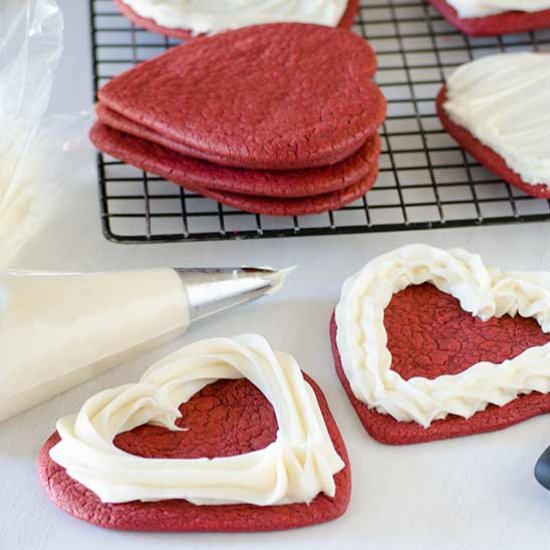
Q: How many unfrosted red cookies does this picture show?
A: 4